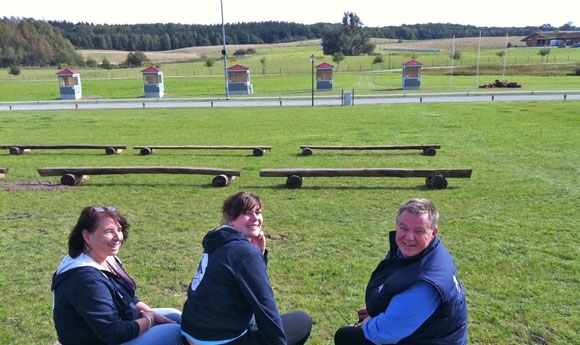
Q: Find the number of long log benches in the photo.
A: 5